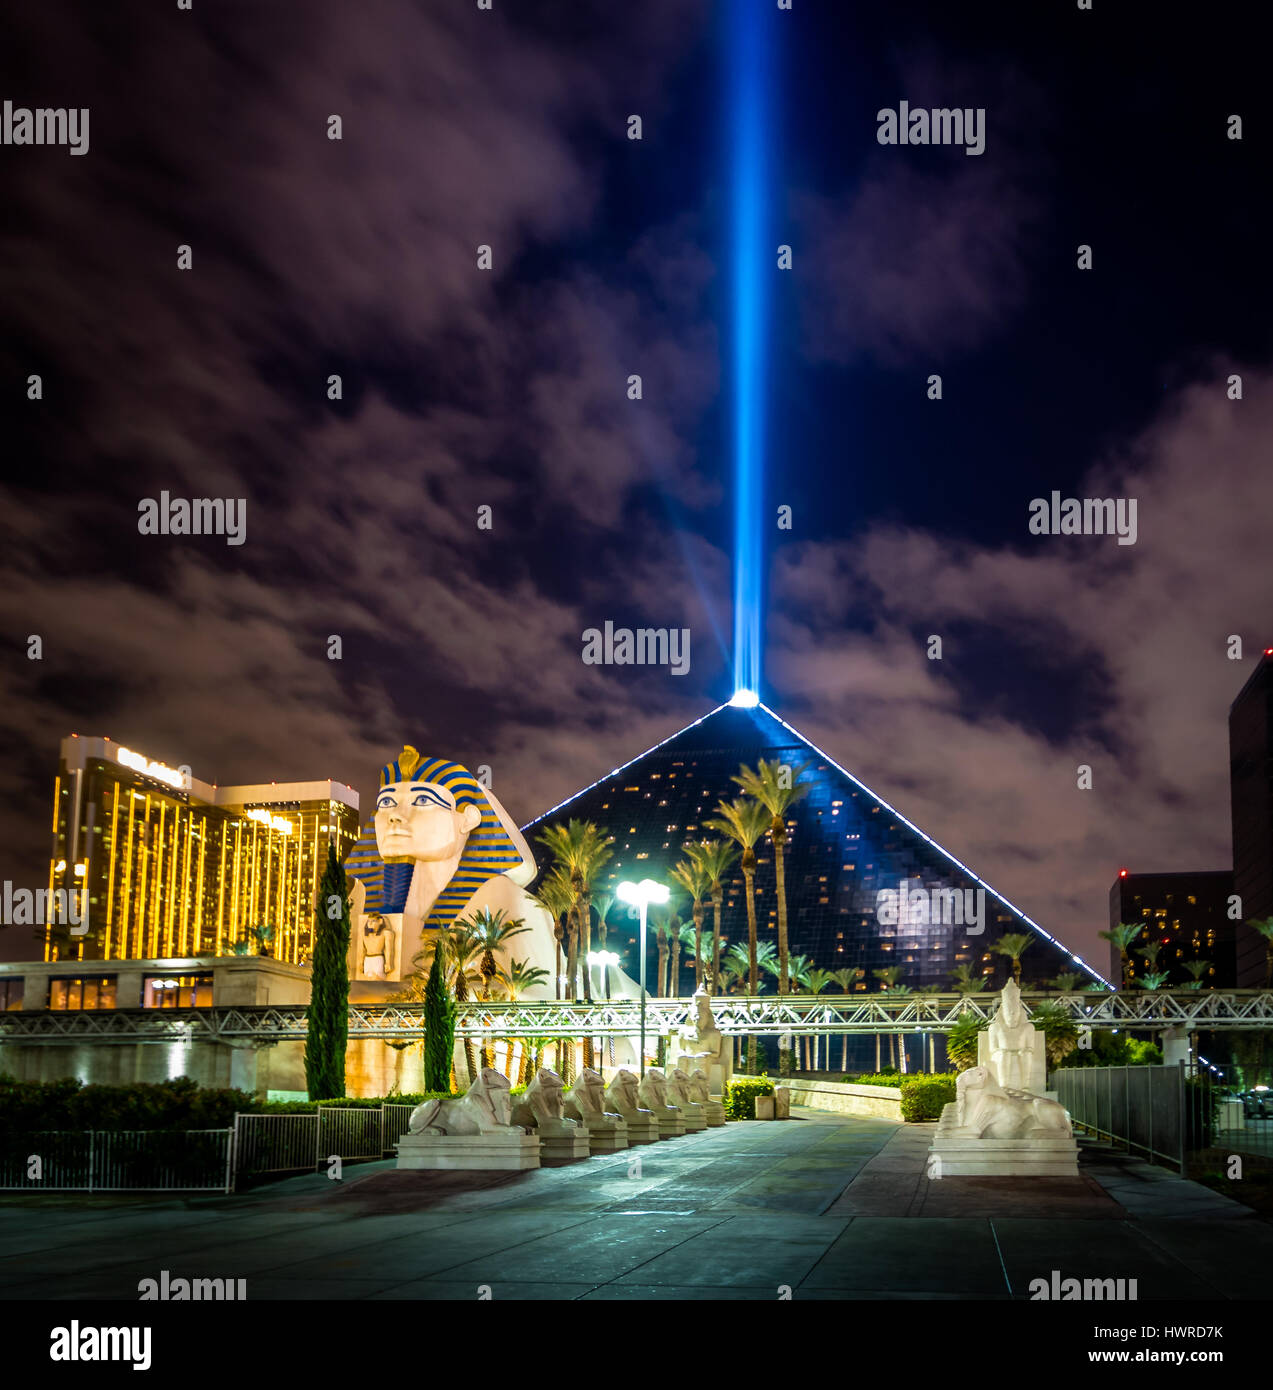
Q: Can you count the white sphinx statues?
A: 8